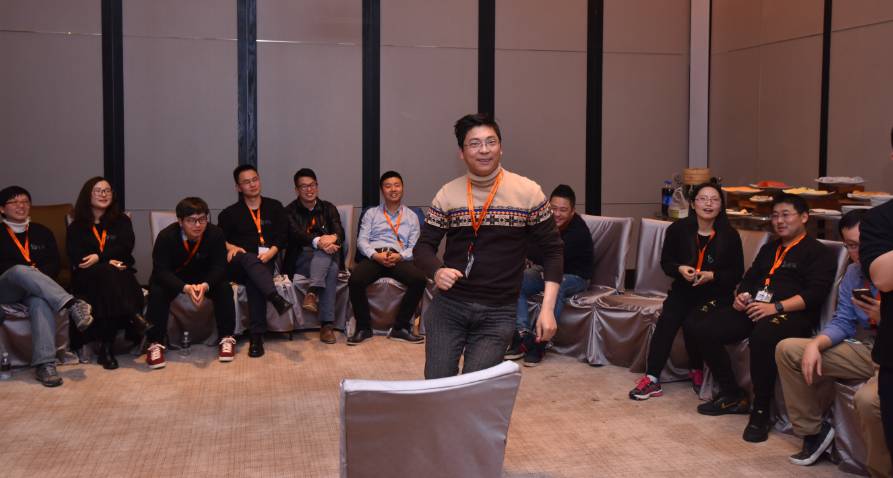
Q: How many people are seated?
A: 10